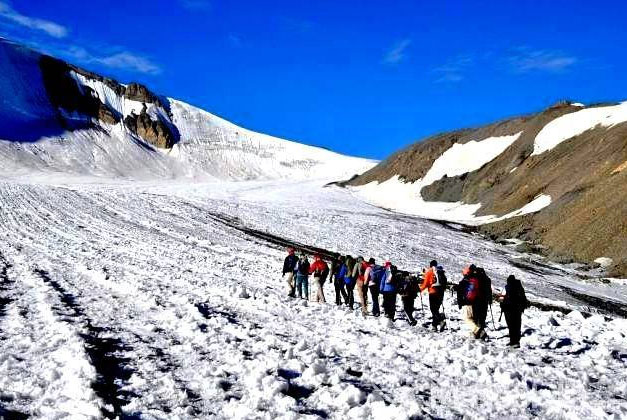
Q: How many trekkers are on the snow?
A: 13